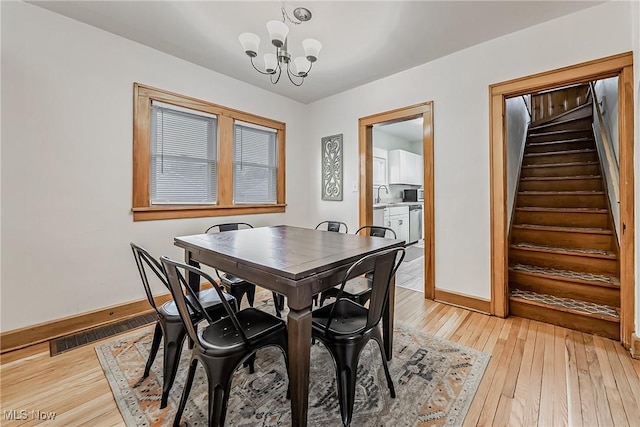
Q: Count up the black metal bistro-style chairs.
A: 6